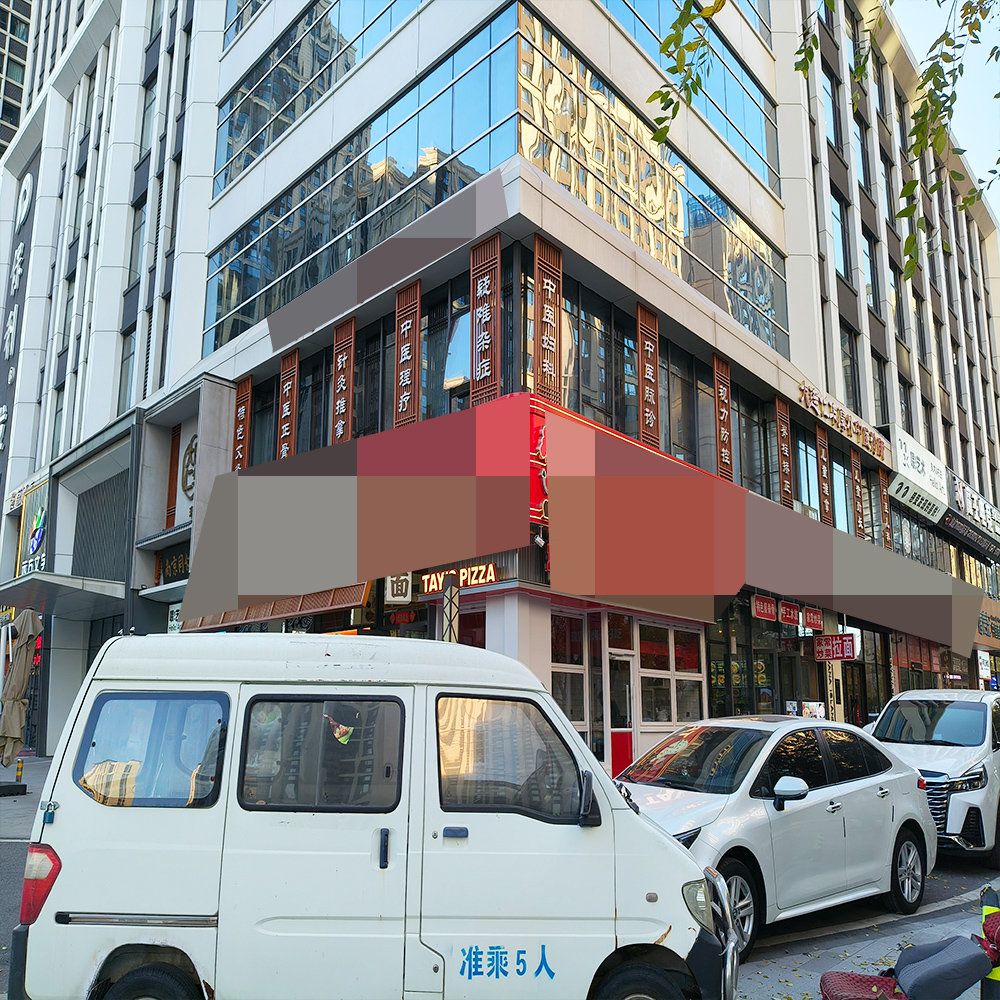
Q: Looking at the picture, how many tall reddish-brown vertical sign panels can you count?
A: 12